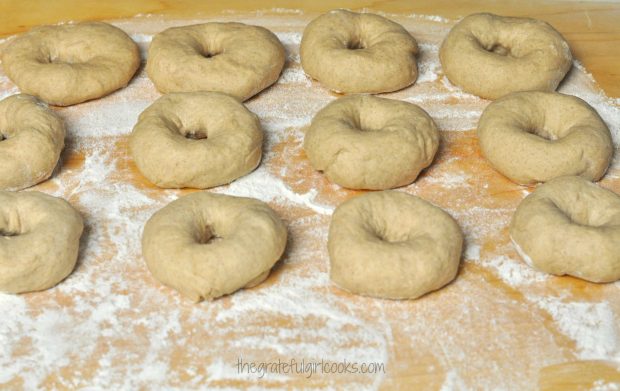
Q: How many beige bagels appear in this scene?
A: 12